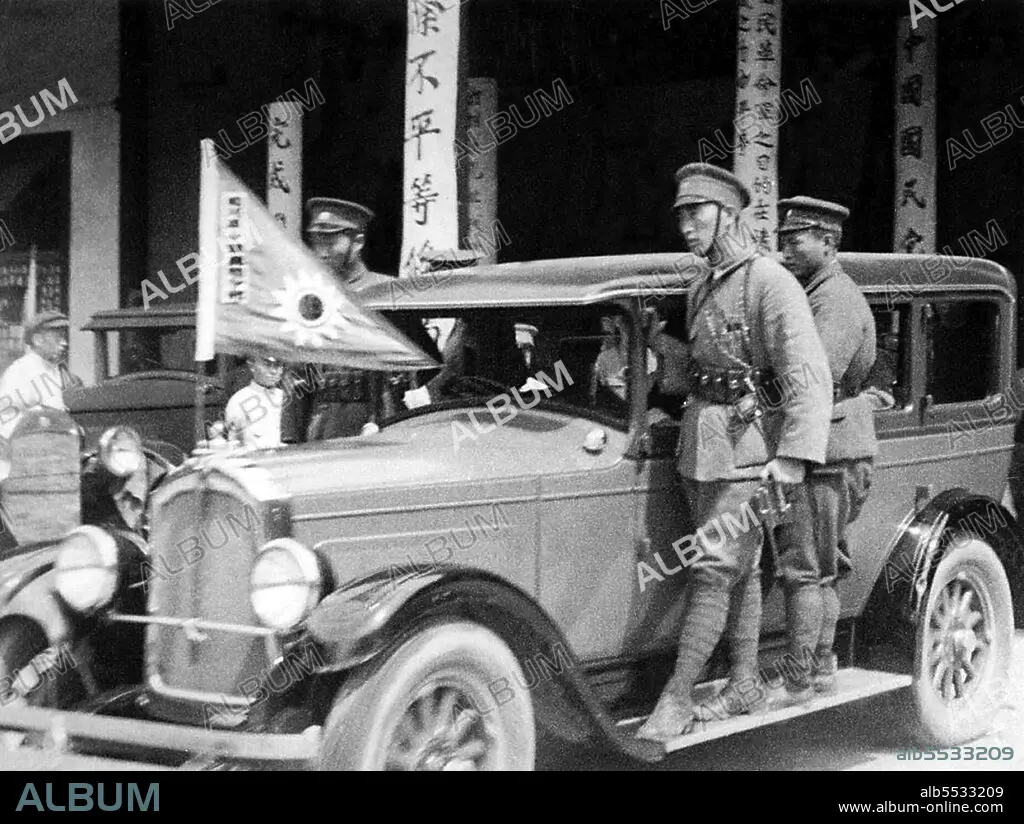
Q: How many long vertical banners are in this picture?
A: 5